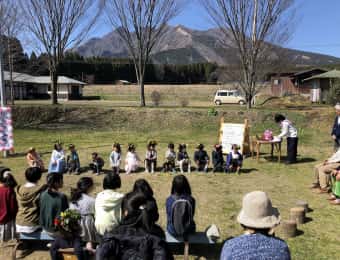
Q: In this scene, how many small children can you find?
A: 12